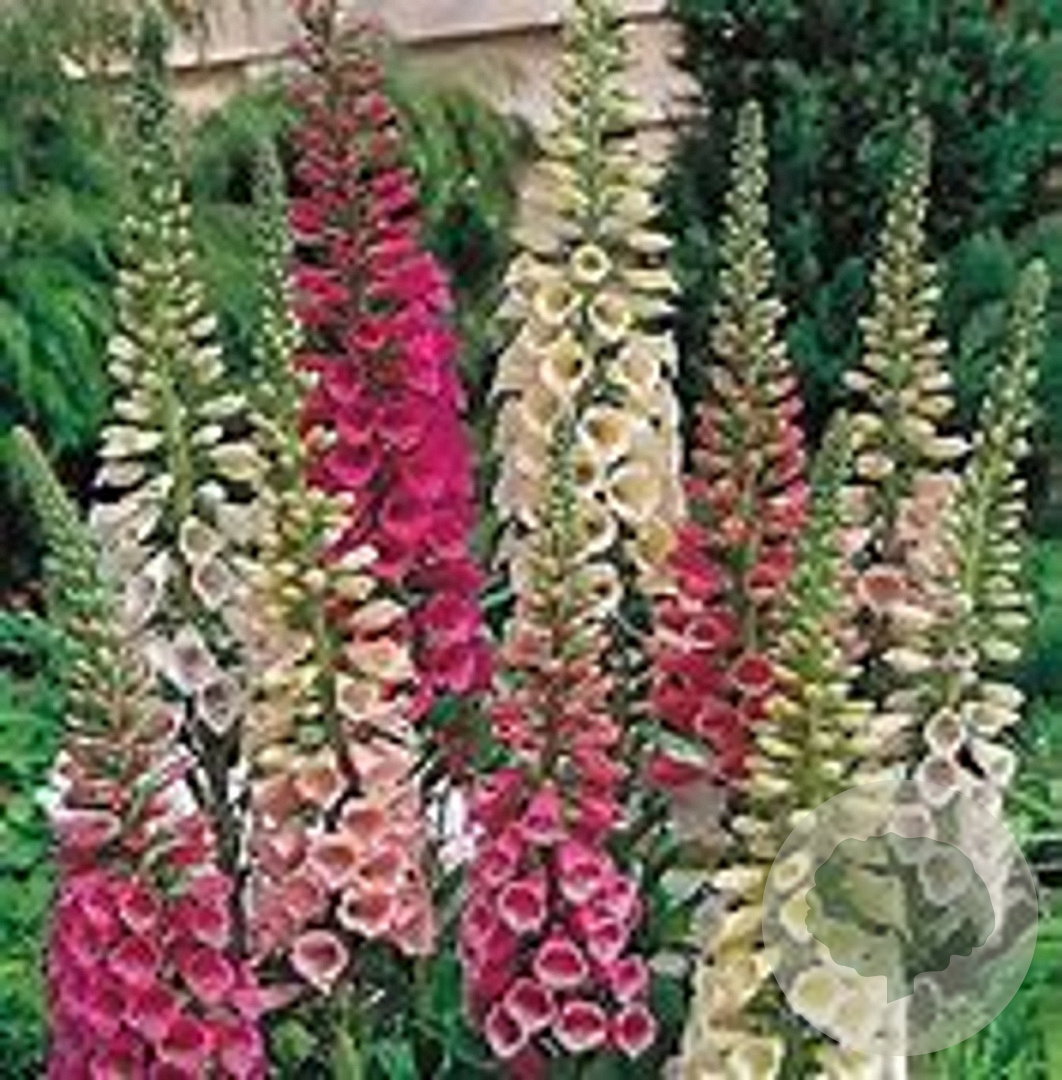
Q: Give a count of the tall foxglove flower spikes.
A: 10